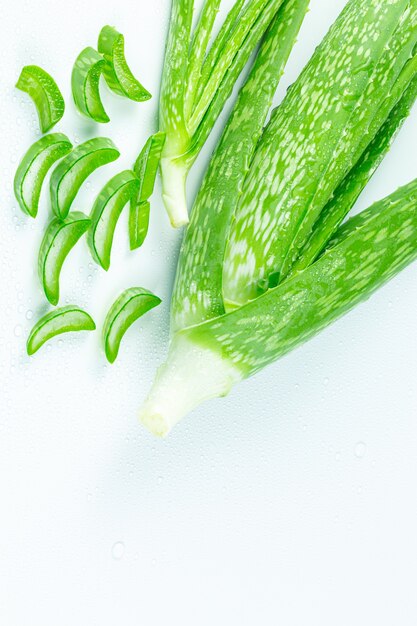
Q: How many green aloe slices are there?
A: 11